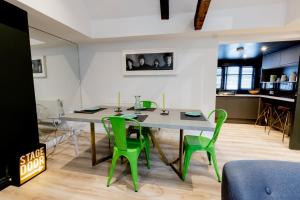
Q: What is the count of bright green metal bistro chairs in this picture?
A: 3